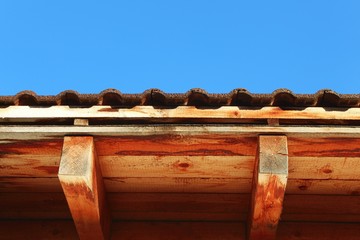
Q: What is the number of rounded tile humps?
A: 8